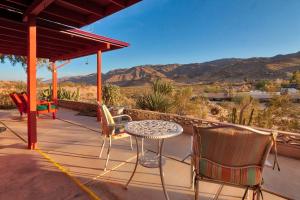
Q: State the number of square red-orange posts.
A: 3